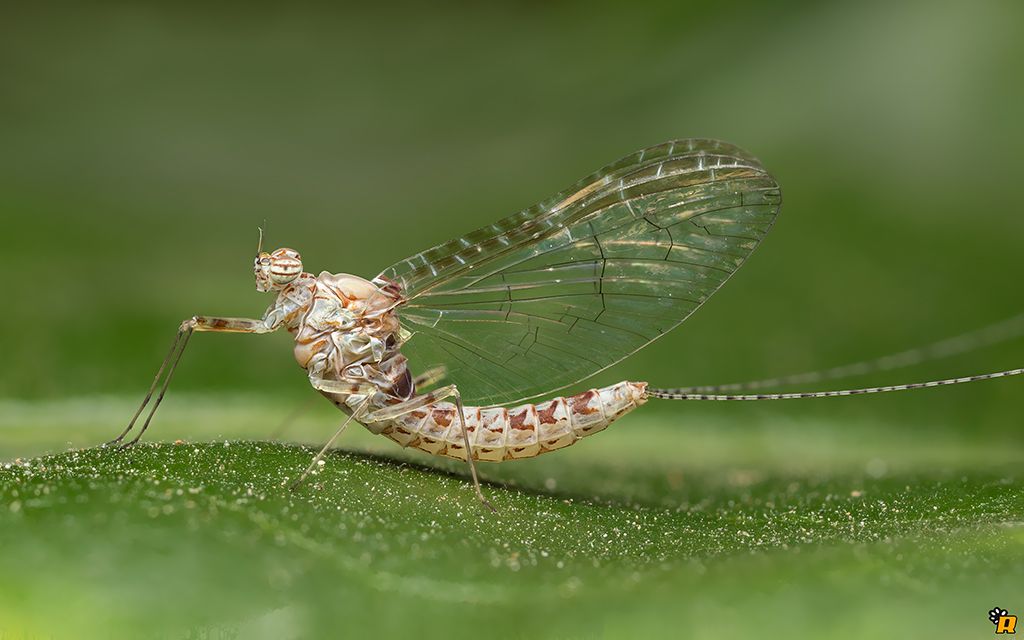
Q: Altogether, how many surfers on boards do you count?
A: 0